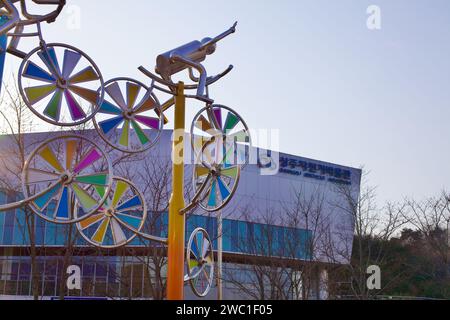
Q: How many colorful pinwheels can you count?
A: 7